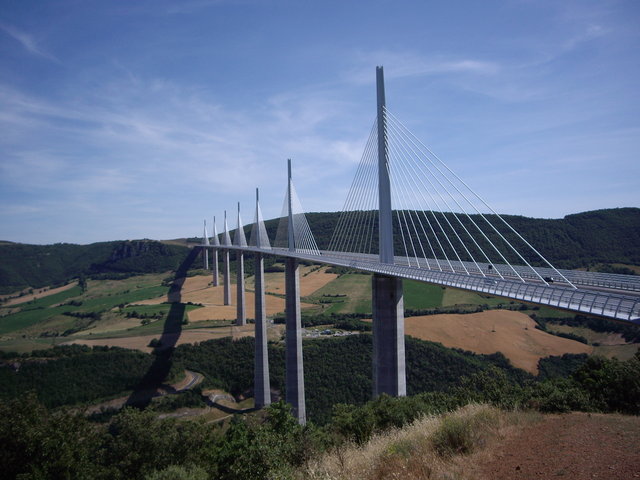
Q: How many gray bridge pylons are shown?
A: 7